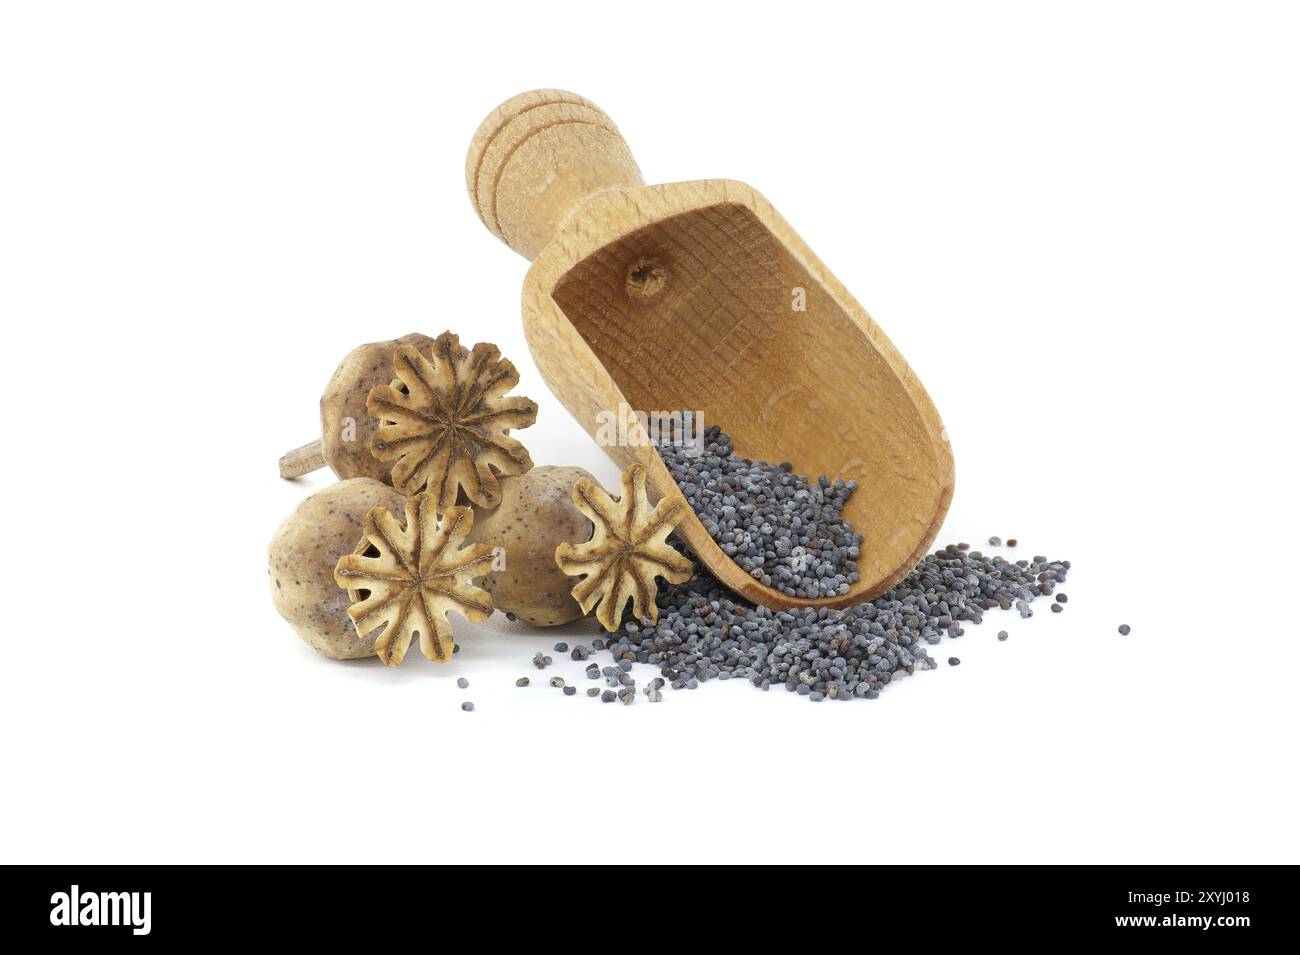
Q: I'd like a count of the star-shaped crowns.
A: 3